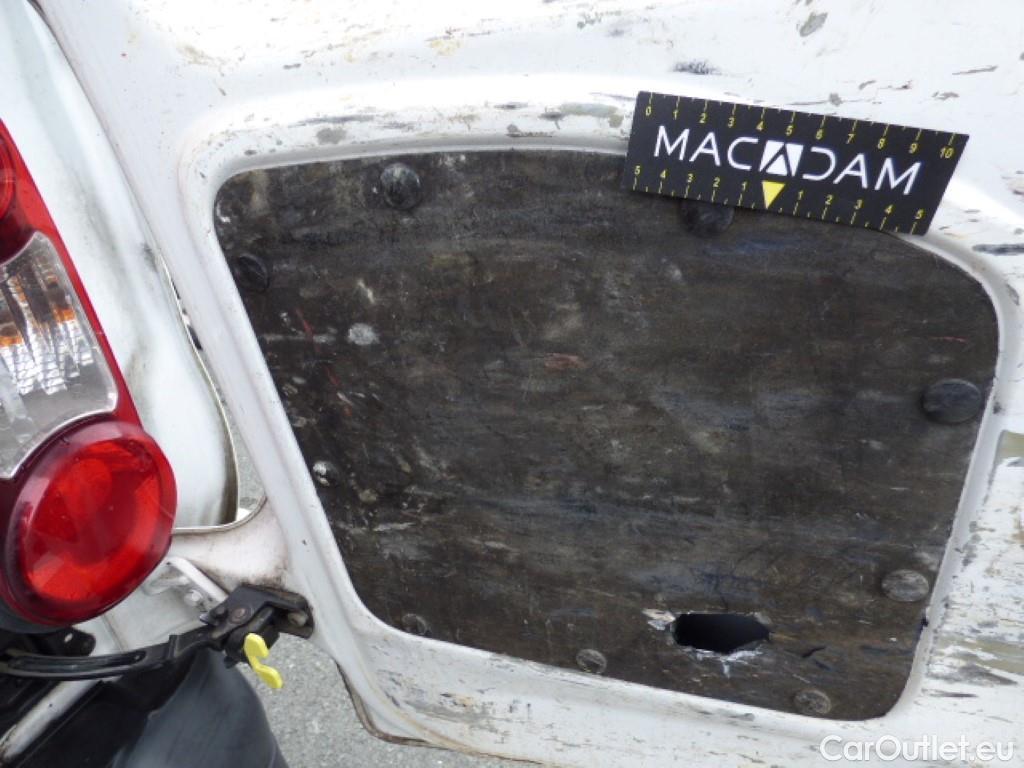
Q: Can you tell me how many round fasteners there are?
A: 9